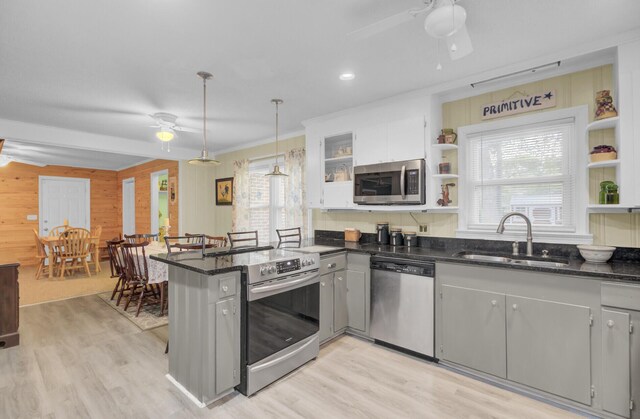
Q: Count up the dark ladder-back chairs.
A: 3